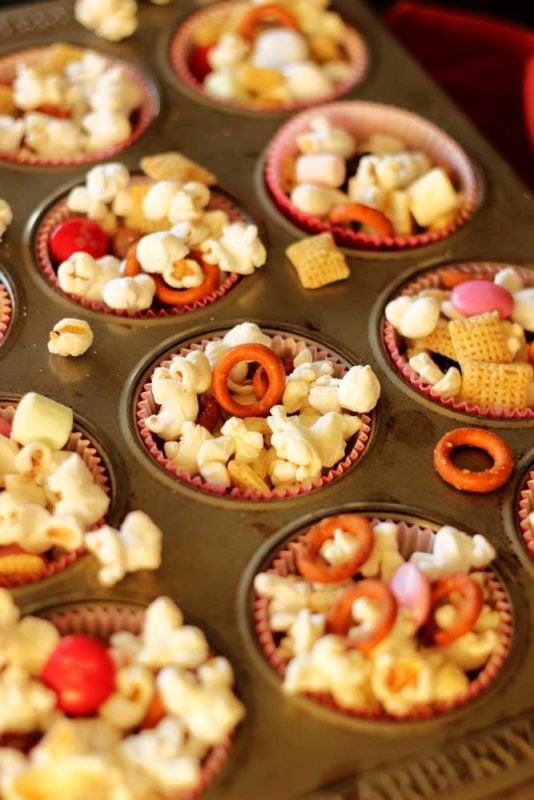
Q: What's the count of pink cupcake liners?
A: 11